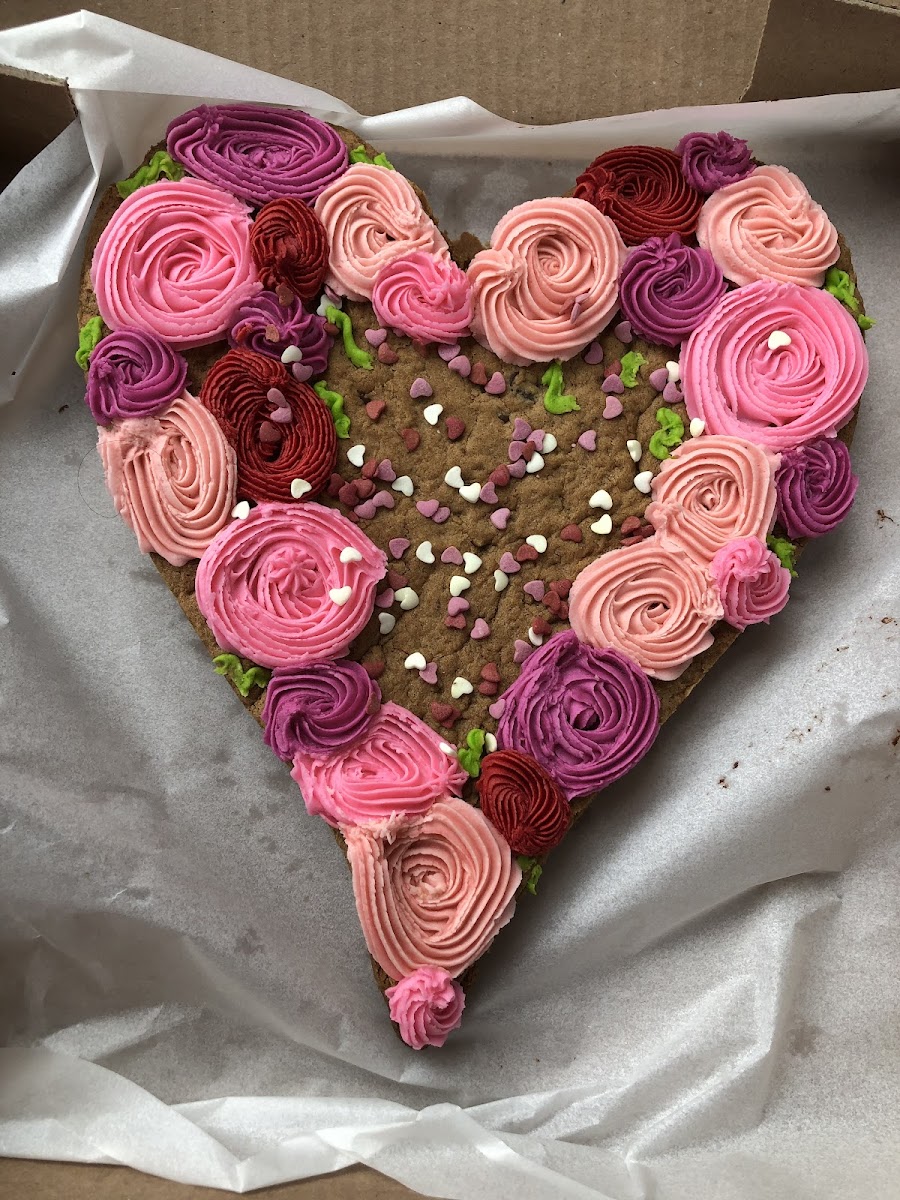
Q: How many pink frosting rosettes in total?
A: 14